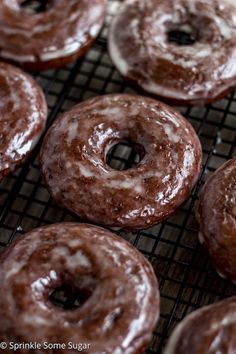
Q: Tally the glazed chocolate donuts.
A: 7